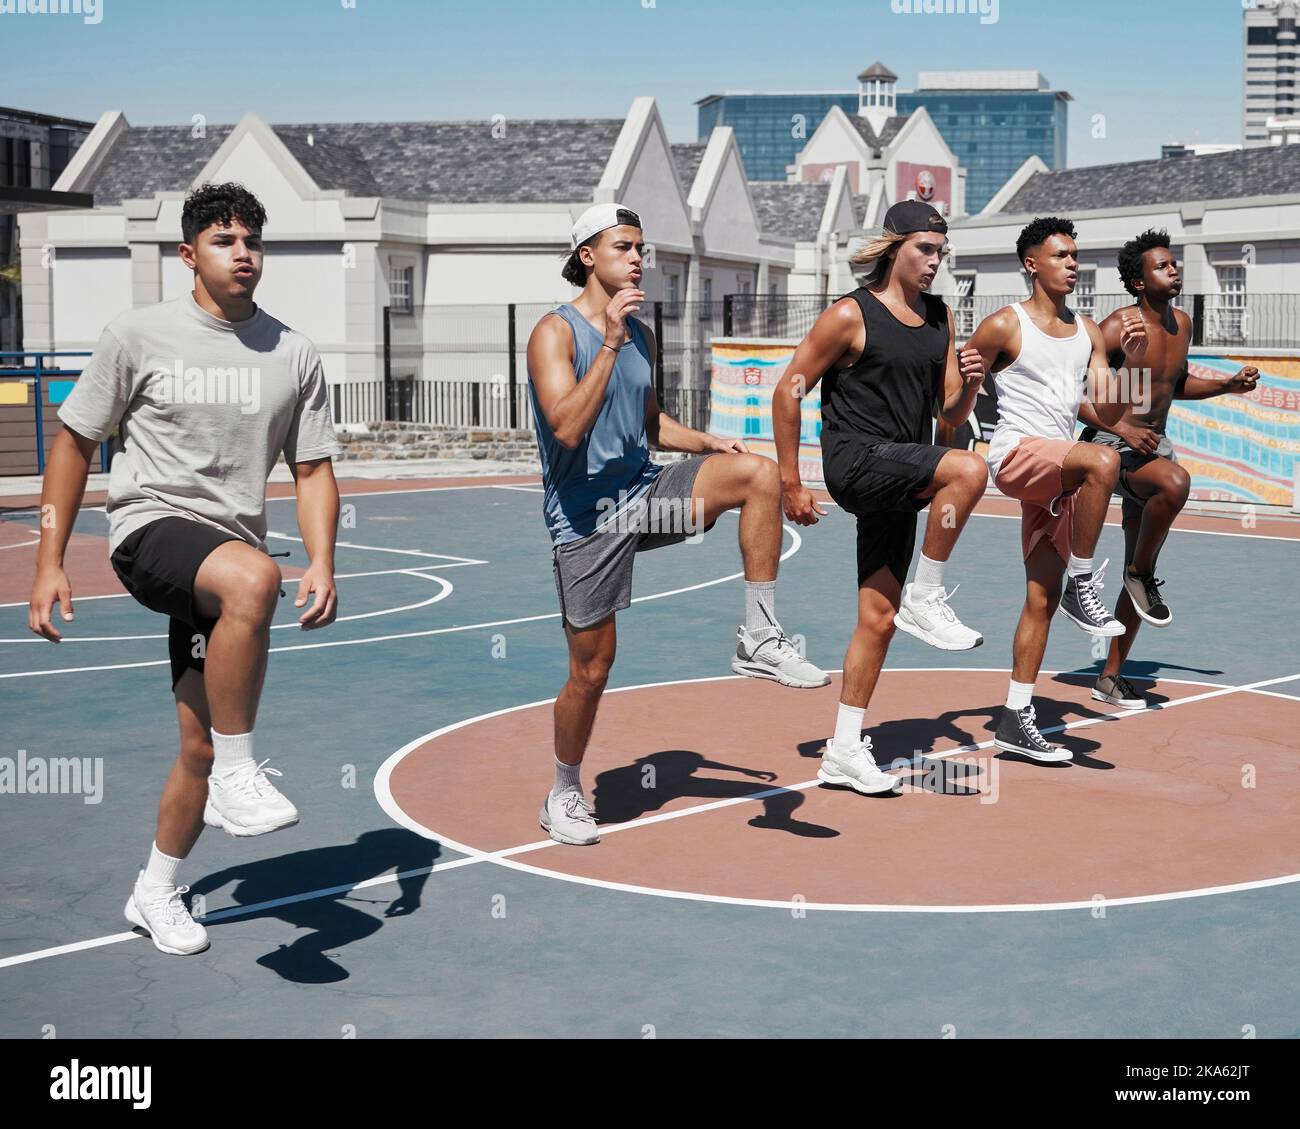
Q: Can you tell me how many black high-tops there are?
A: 2